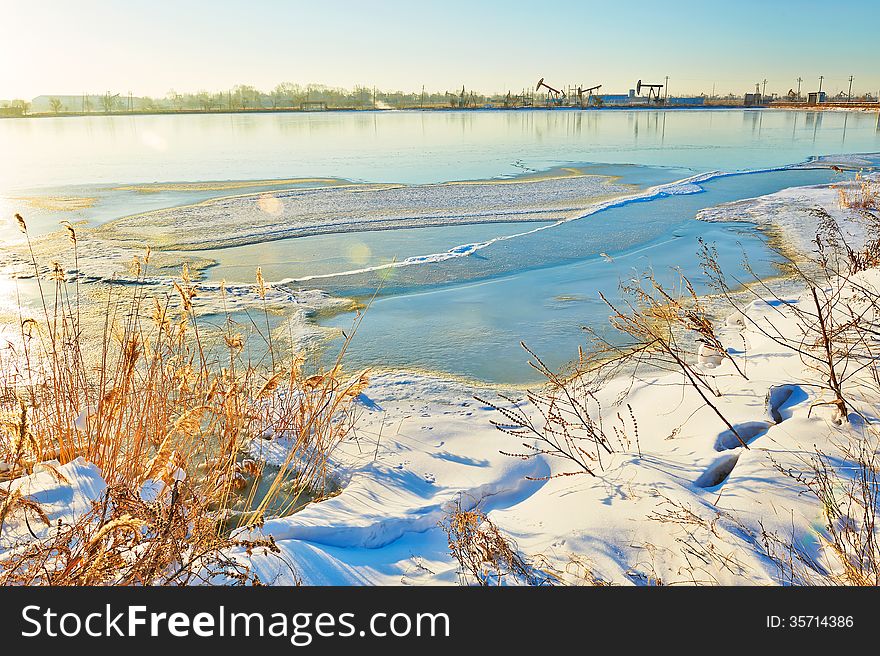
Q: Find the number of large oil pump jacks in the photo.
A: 3